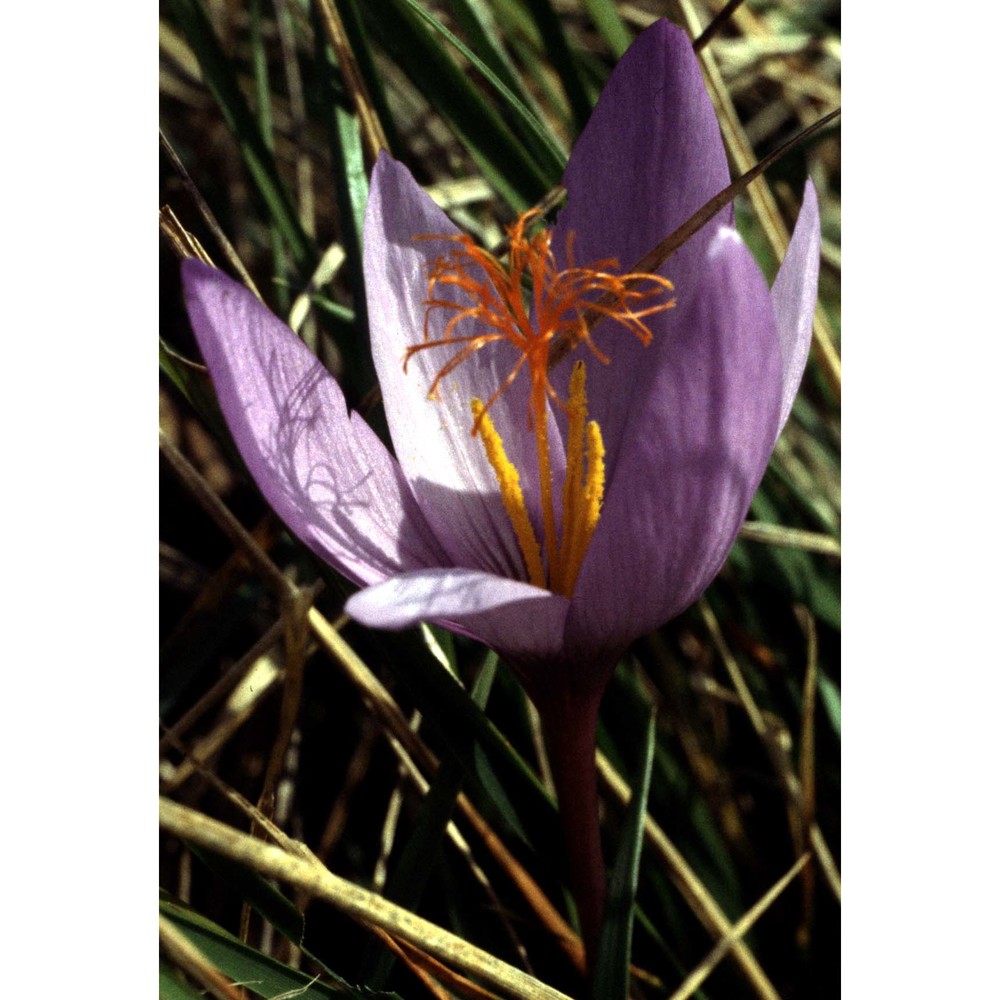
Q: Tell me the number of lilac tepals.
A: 6